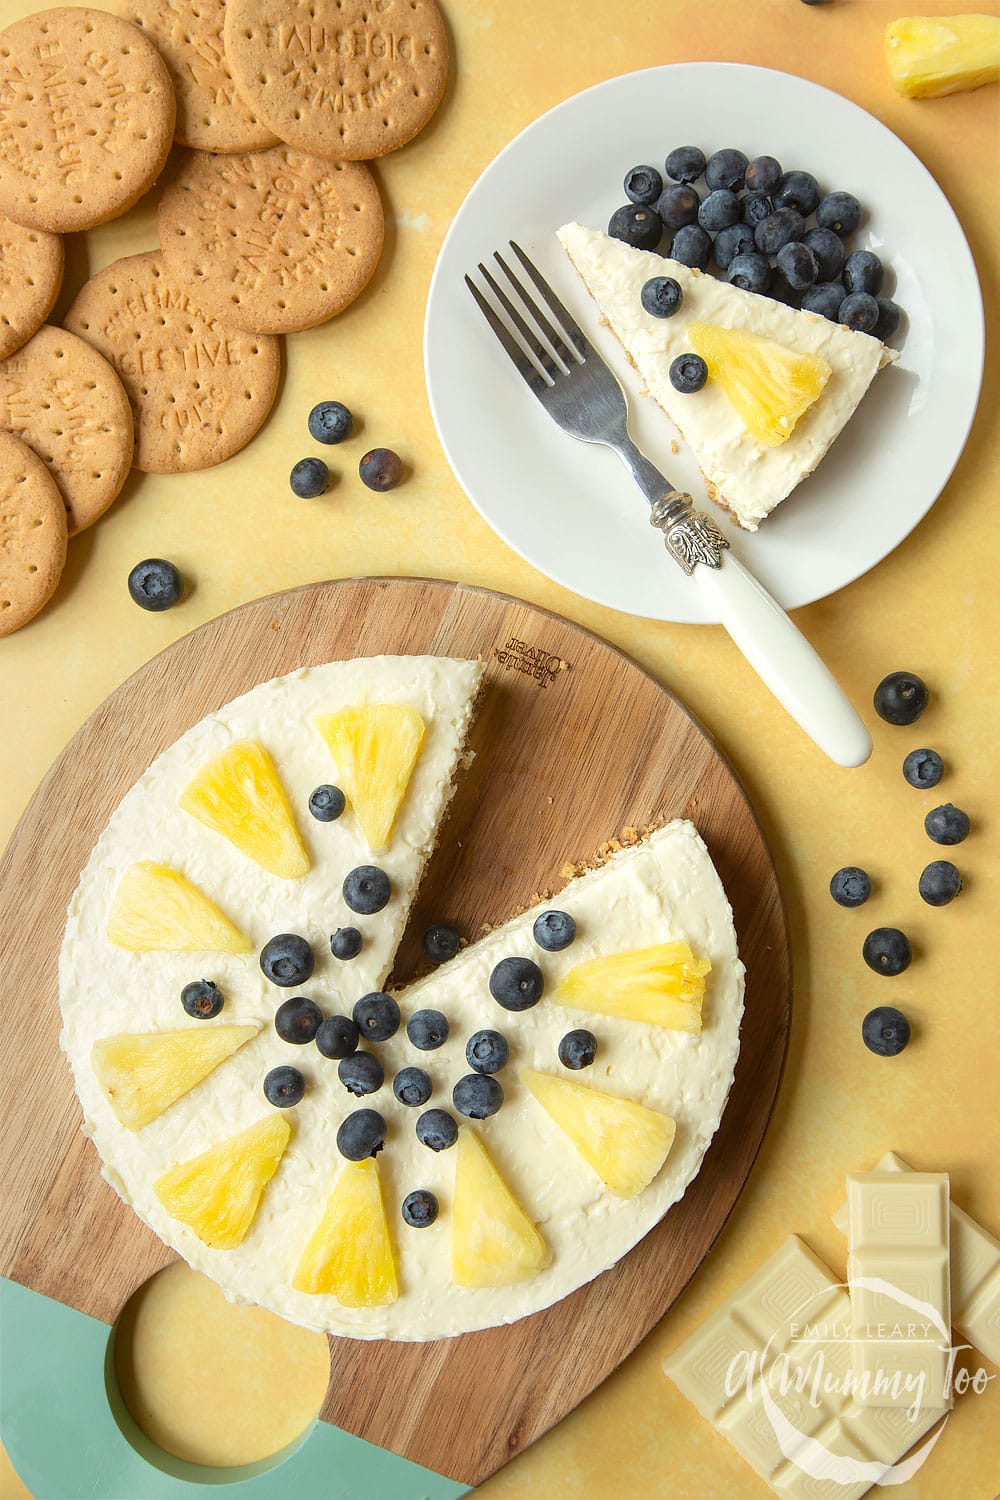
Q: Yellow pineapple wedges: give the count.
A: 11